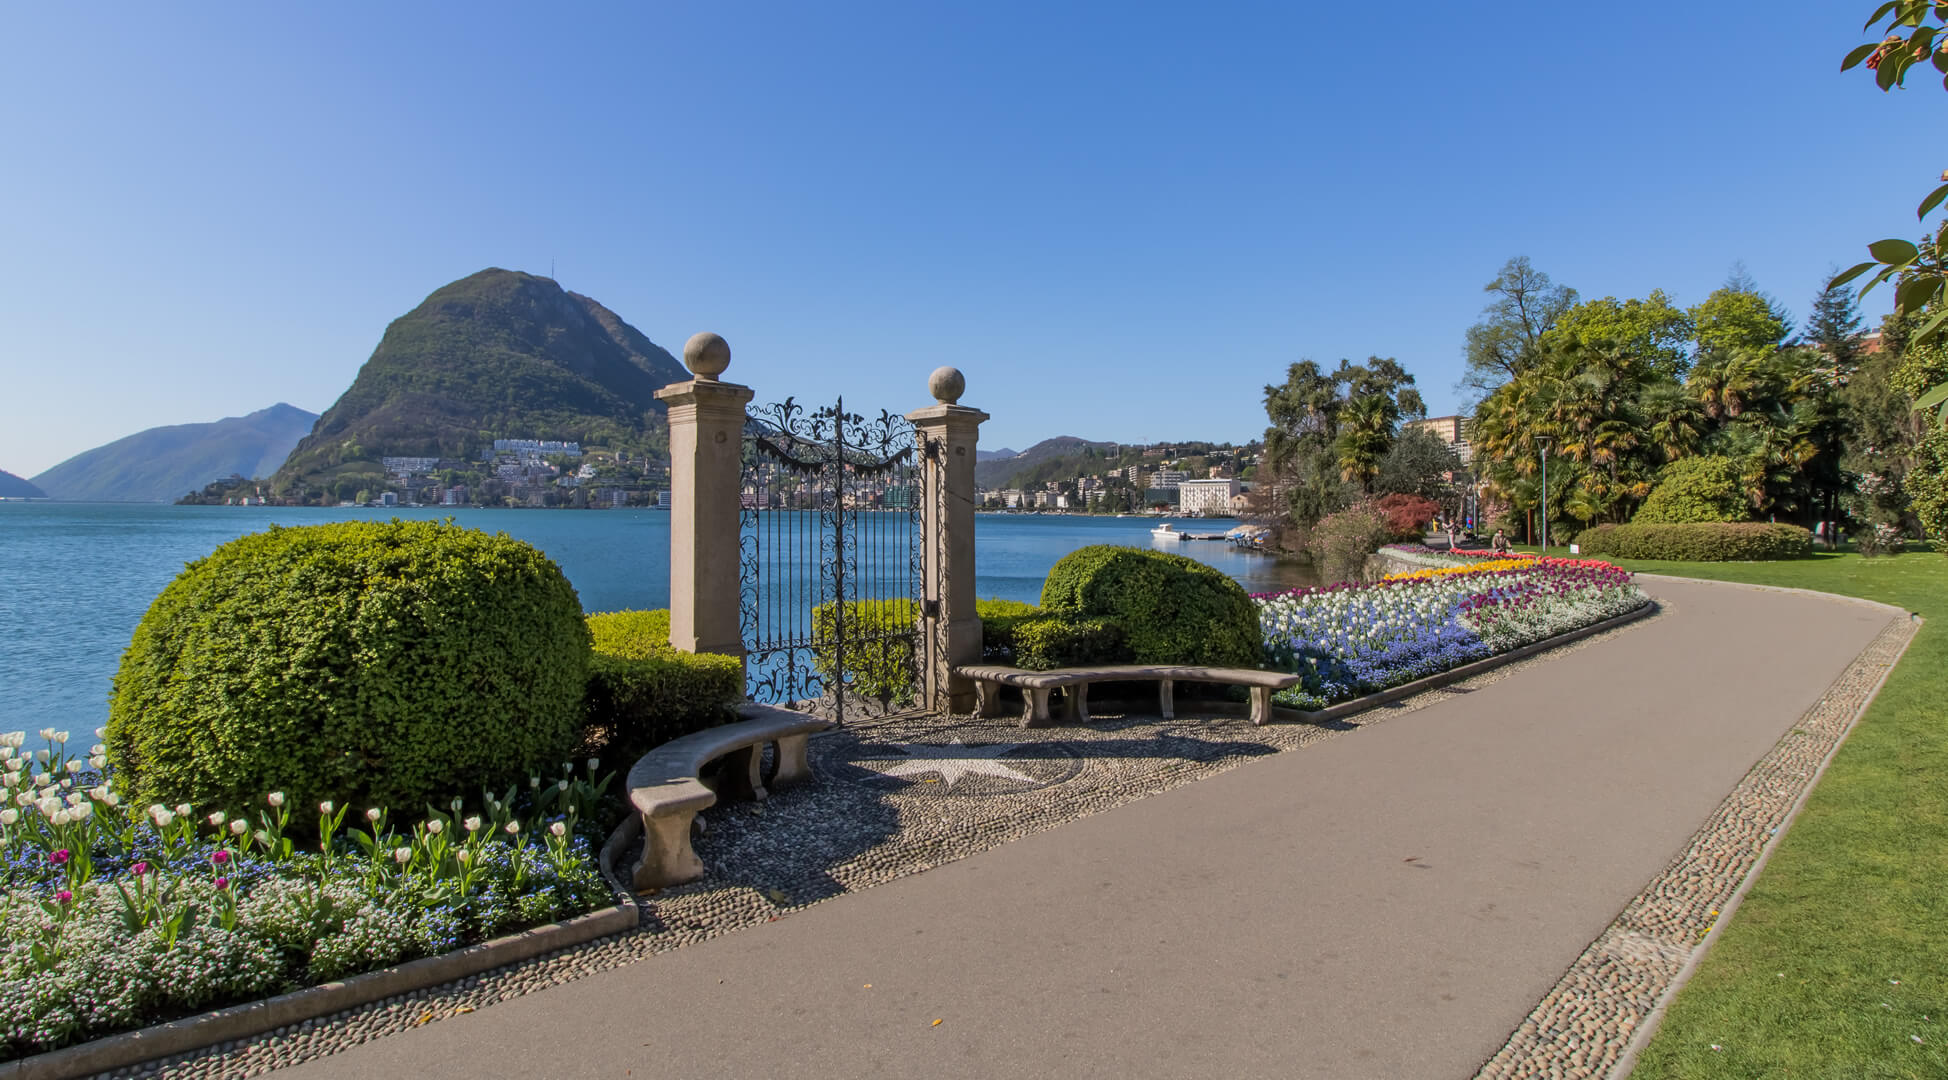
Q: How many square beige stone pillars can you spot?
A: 2